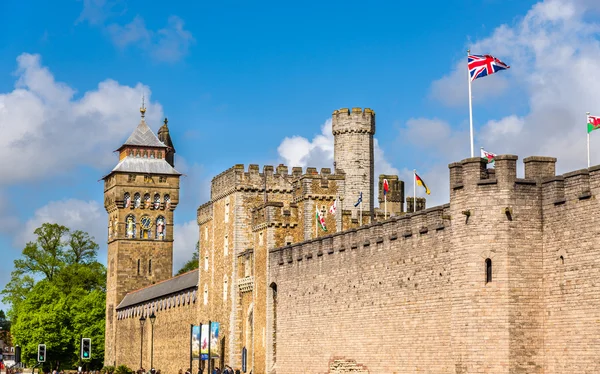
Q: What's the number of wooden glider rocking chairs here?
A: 0